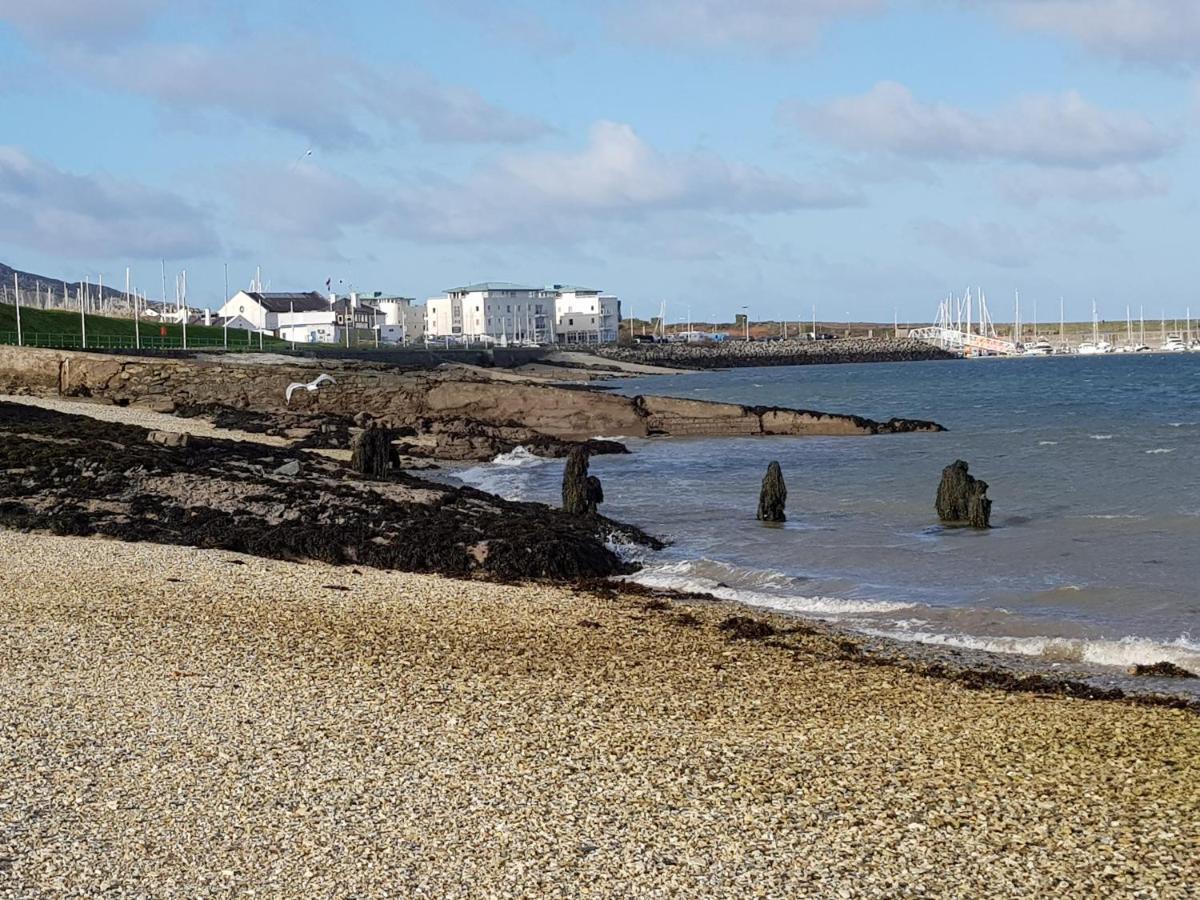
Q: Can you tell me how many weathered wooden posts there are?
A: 4